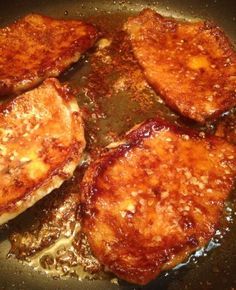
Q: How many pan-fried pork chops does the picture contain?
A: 4